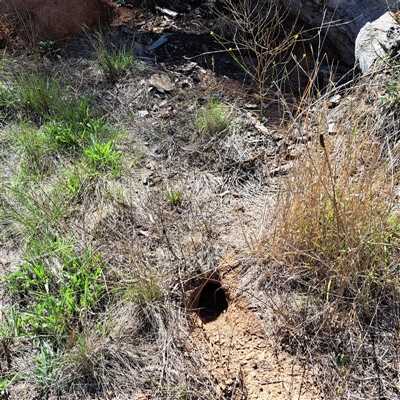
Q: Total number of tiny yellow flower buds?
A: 5